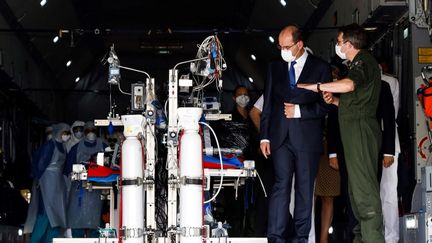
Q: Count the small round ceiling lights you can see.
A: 8